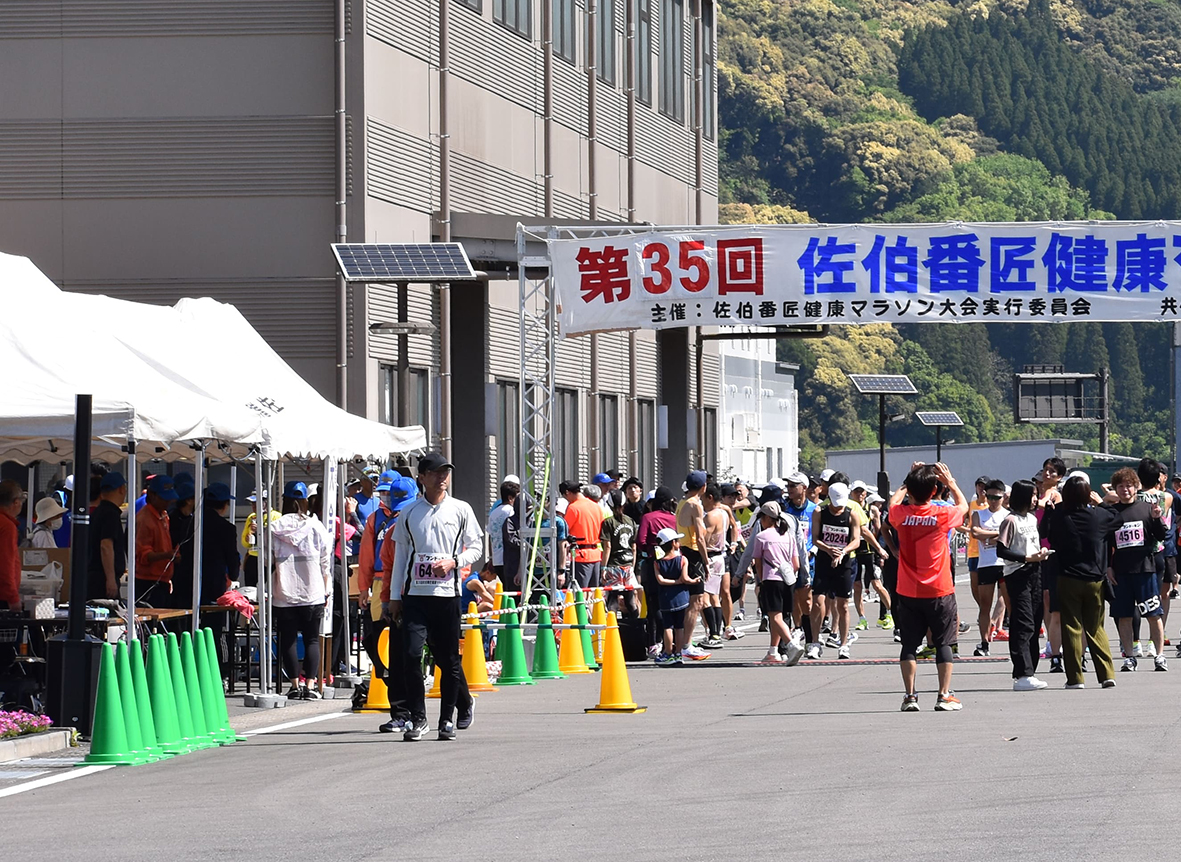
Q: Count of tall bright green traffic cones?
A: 13